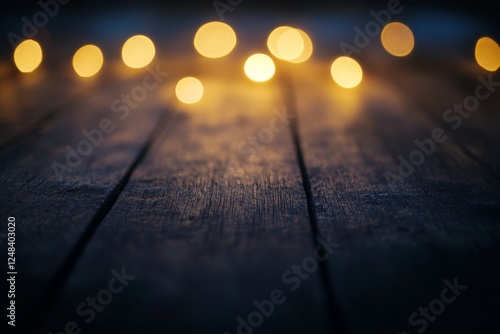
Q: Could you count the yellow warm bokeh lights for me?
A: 11